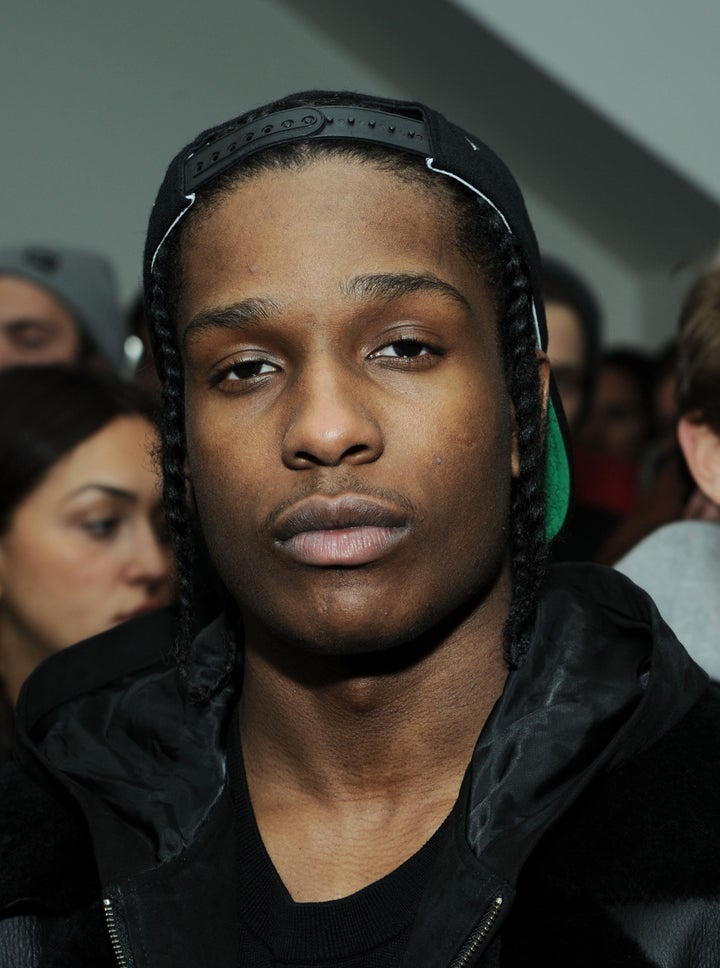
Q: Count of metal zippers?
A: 2